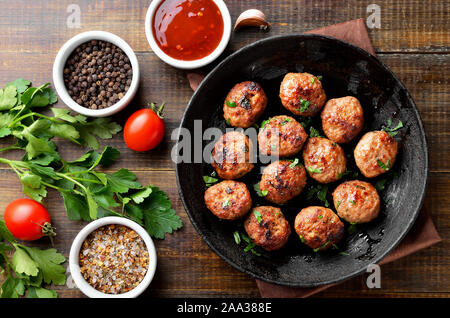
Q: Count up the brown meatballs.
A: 12